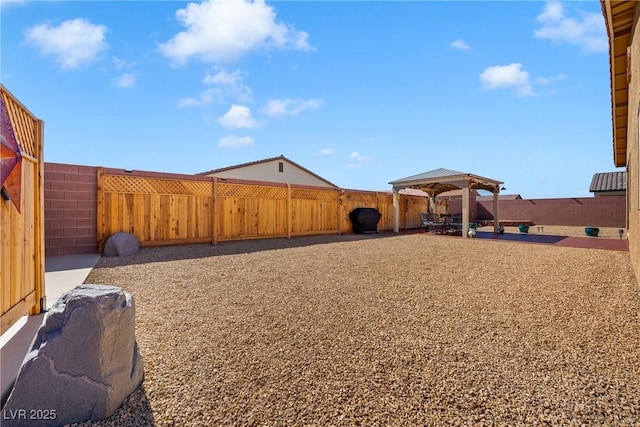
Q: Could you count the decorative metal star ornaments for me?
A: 1